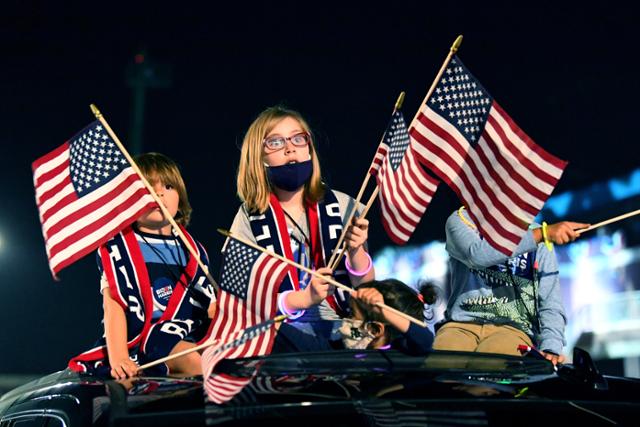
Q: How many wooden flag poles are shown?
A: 6